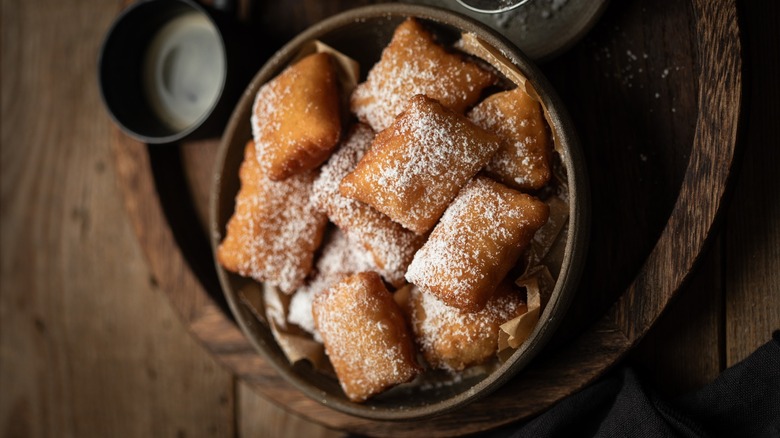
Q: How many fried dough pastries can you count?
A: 10